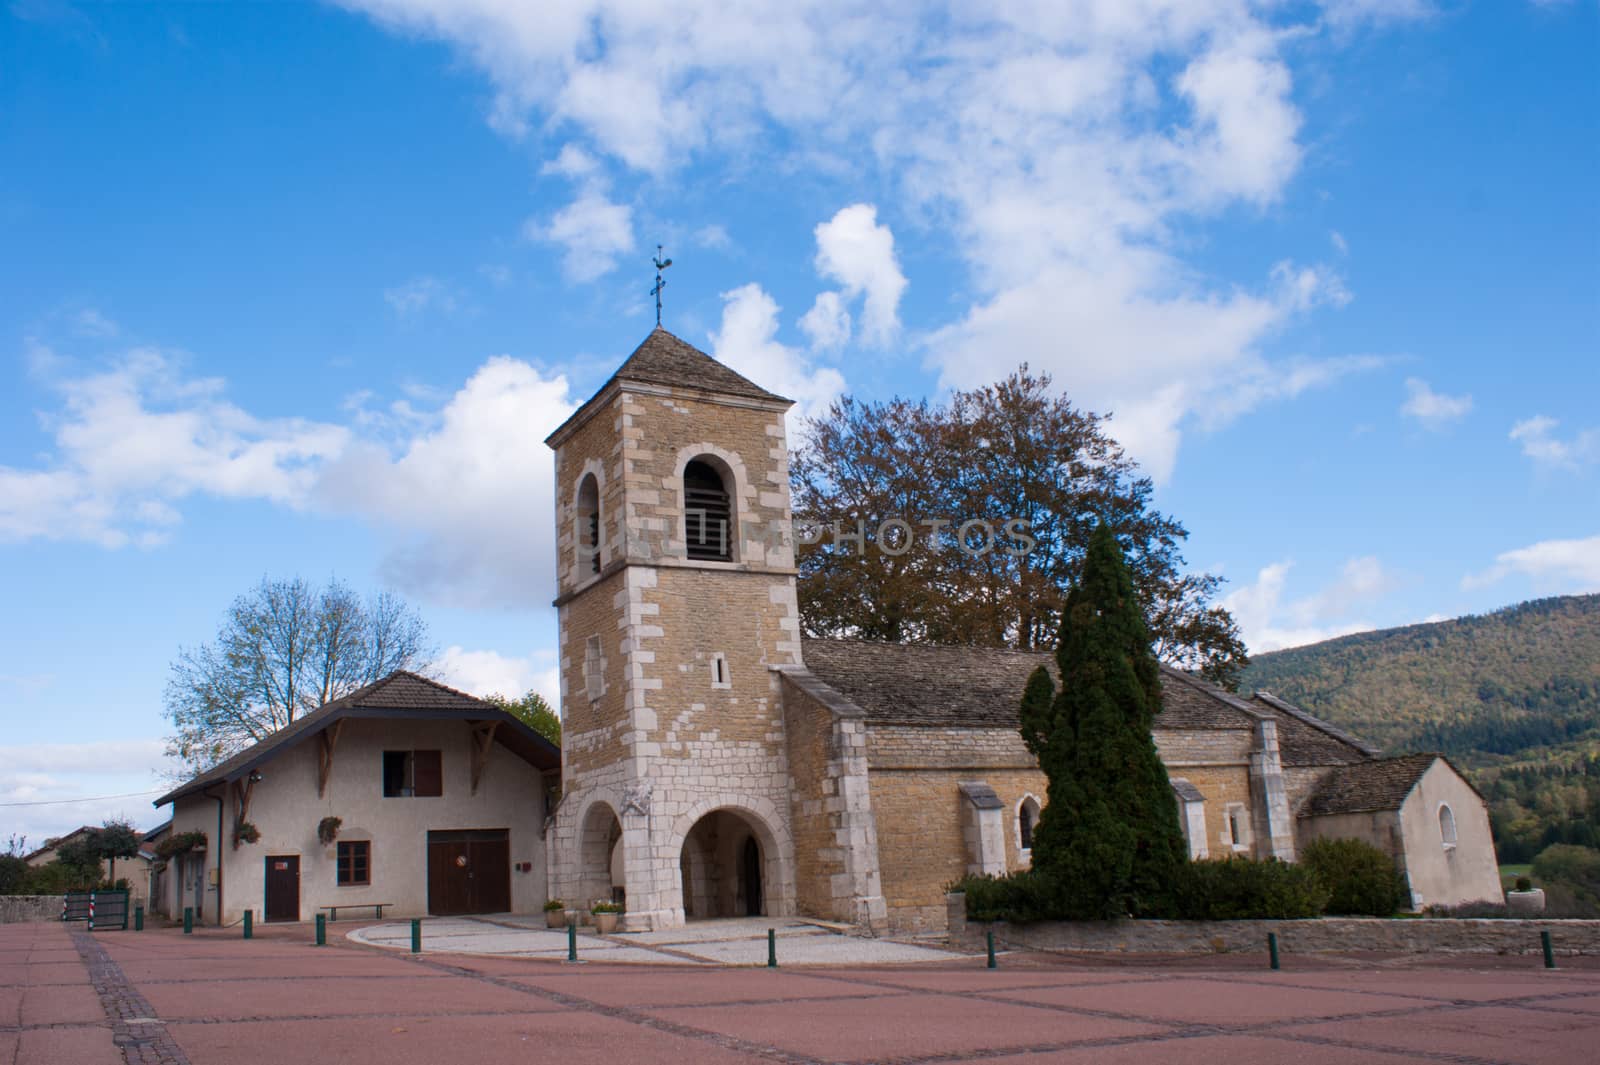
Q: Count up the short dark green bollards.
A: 10